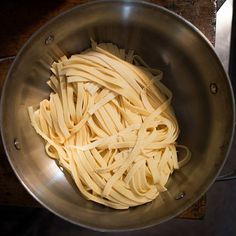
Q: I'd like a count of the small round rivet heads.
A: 4